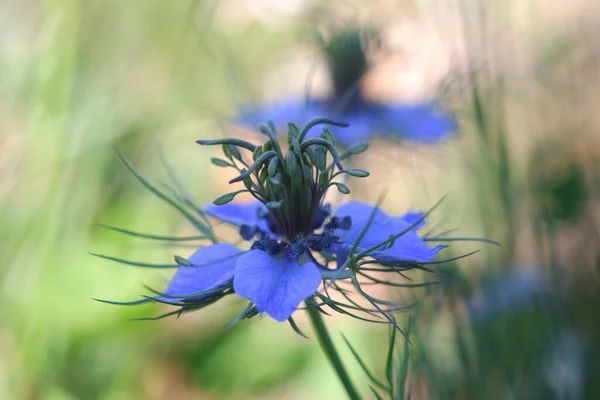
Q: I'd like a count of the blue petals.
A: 5